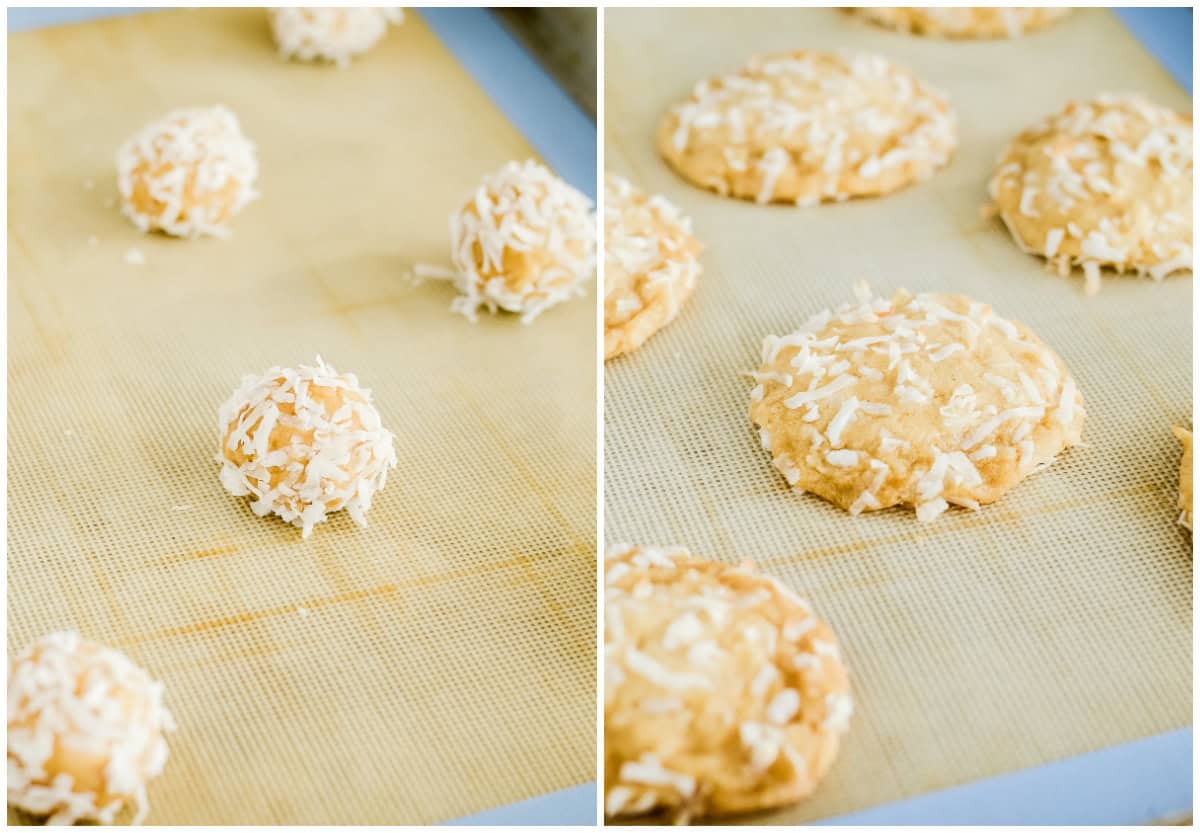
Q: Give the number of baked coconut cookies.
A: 7